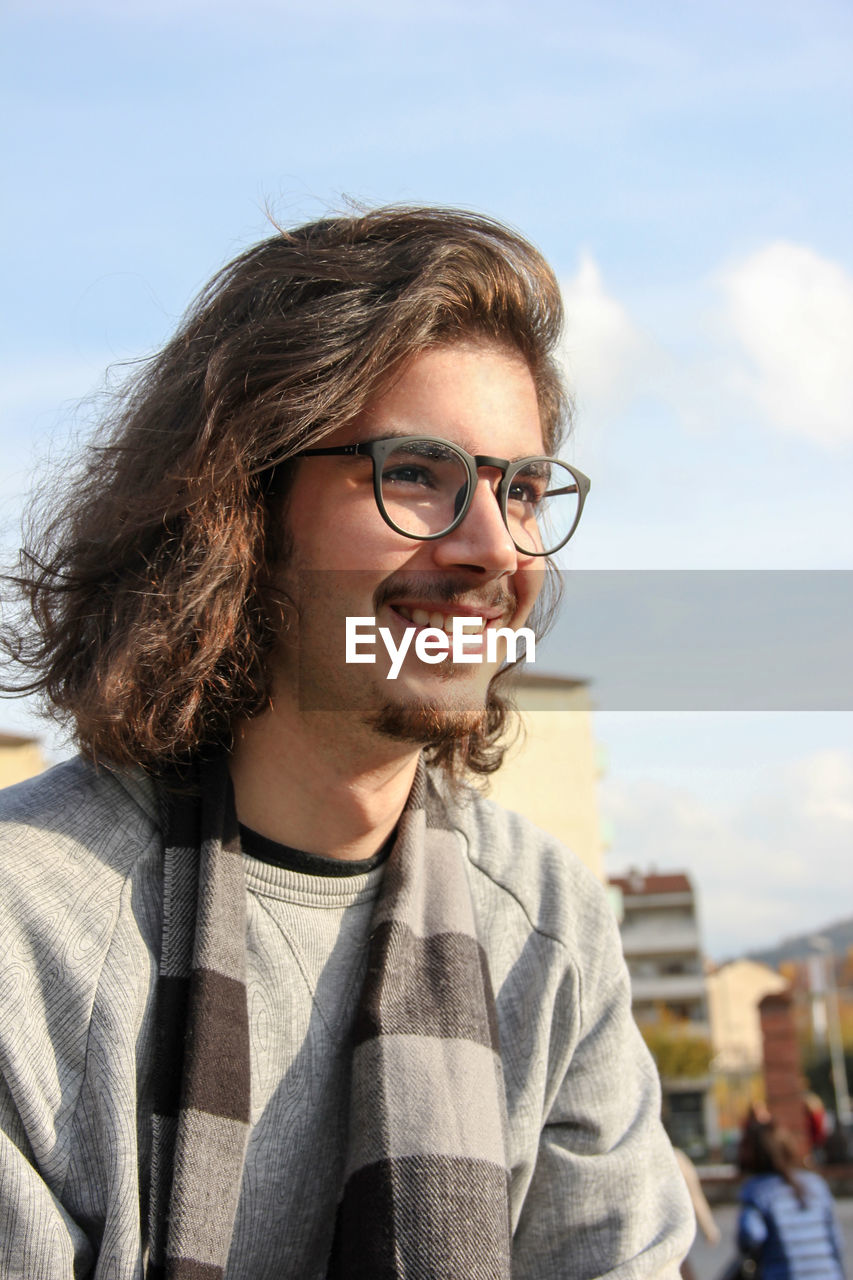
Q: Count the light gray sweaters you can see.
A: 1